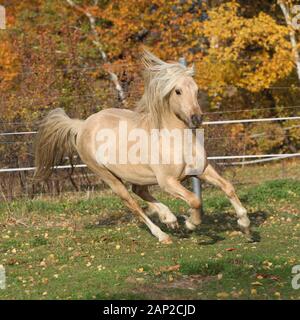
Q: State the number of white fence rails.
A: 2